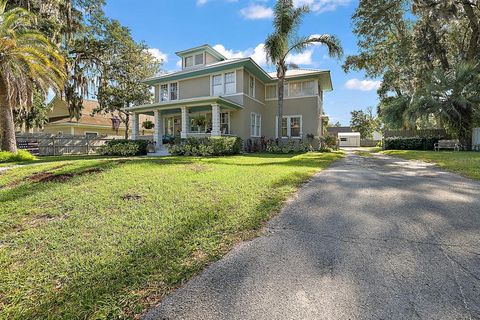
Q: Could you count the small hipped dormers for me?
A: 1